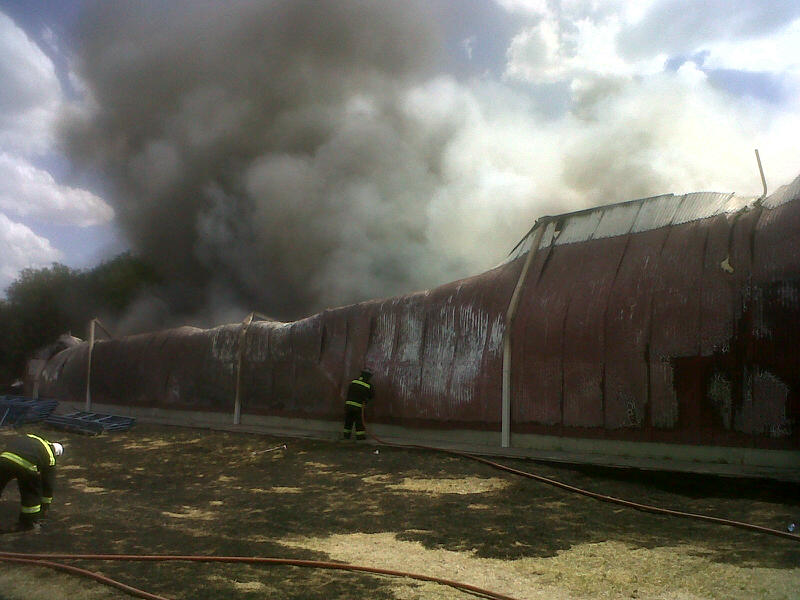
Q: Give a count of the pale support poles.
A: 3